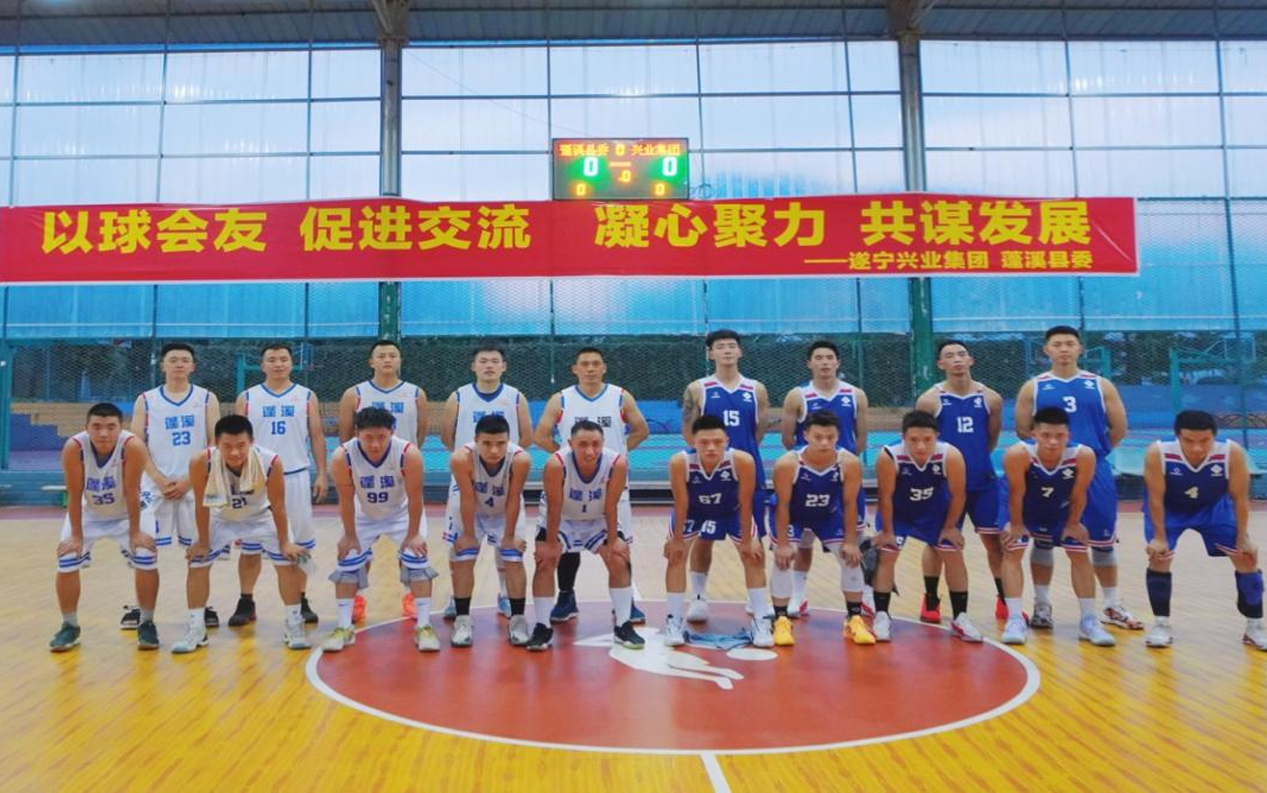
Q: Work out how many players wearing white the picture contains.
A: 10